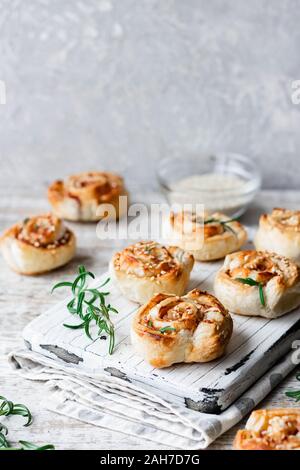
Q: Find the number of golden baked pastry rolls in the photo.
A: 8